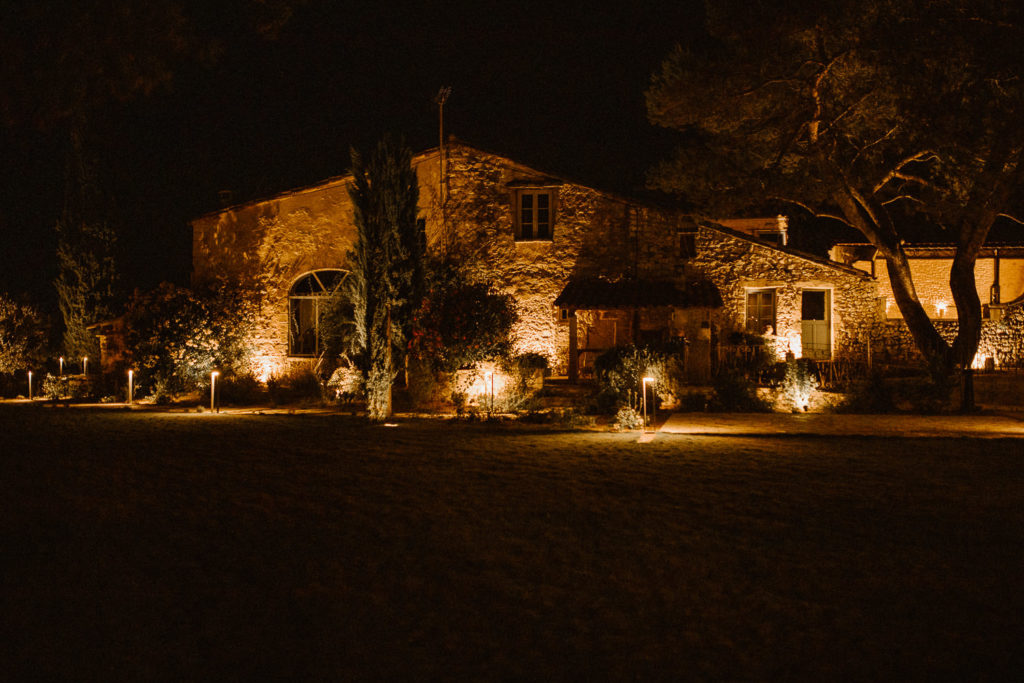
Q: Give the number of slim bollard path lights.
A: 7